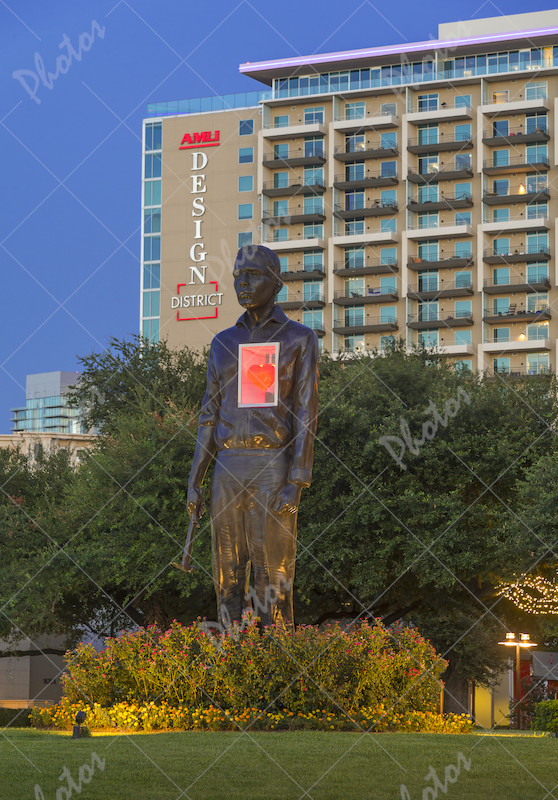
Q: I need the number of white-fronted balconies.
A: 11